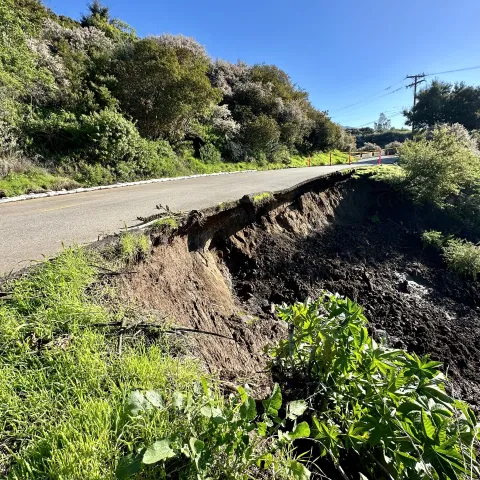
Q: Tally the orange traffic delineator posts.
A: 4